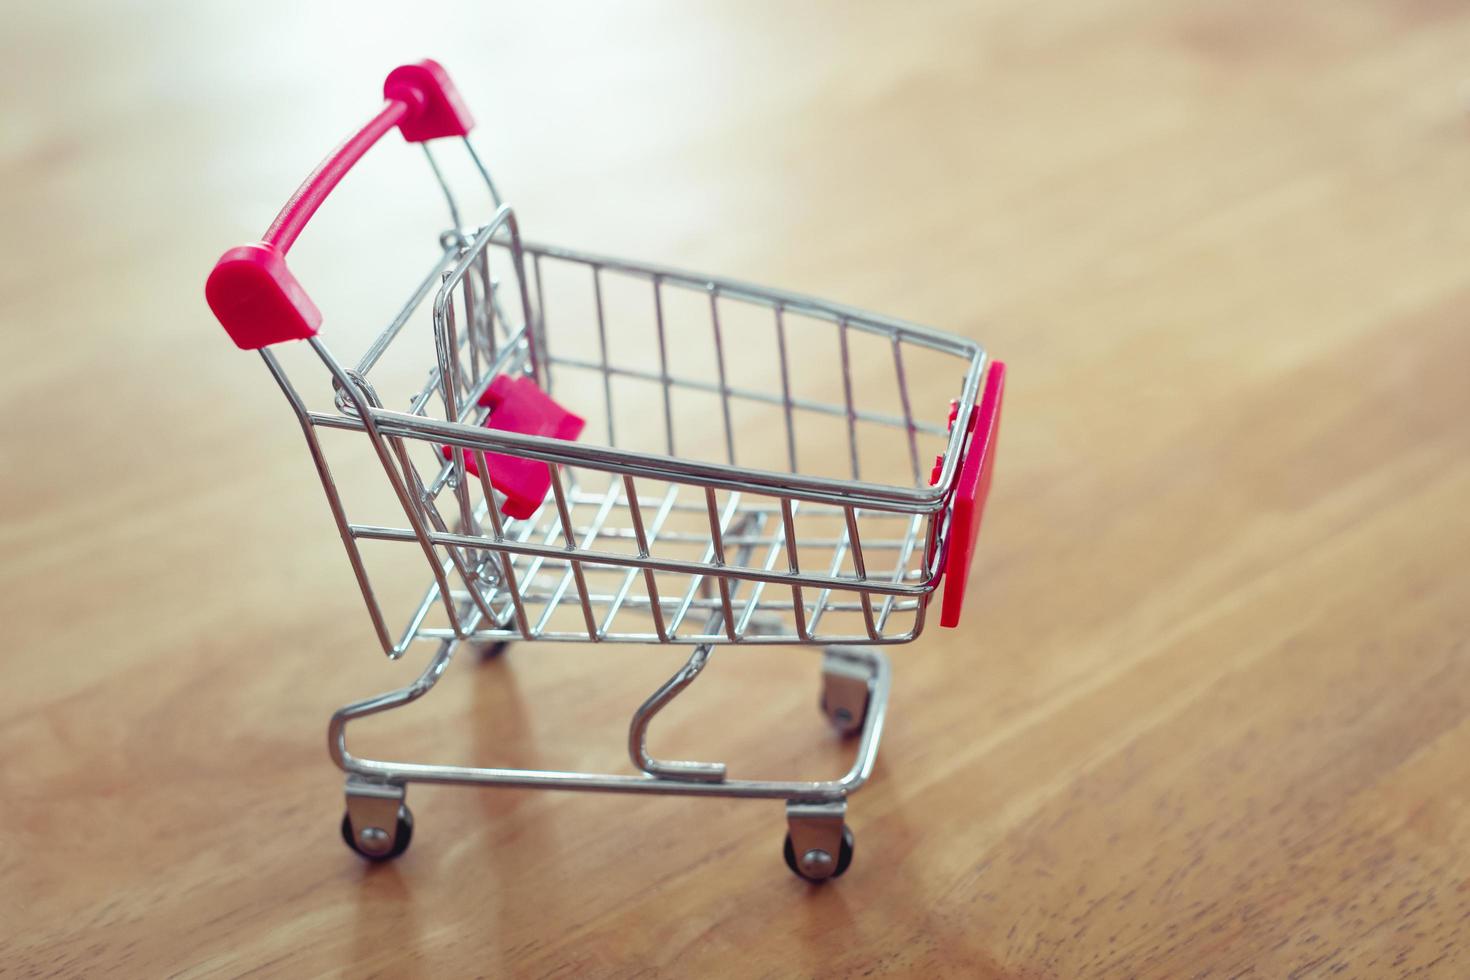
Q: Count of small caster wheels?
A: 4